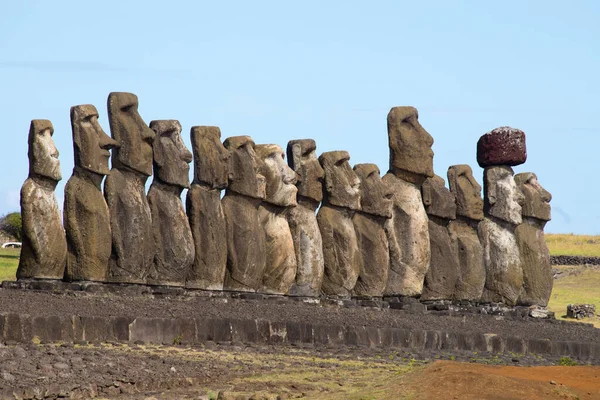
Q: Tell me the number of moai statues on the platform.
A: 15